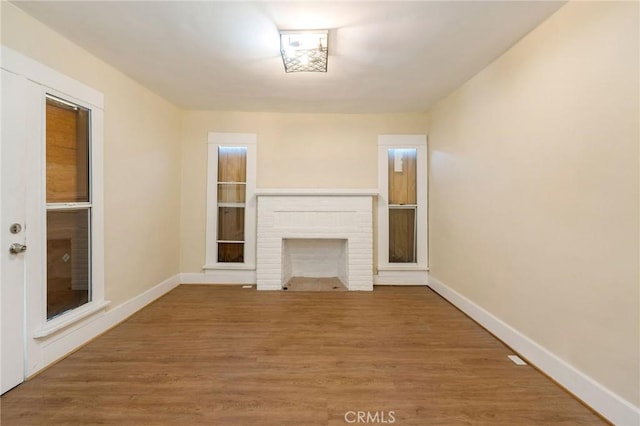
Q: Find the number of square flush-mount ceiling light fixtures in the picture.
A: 1